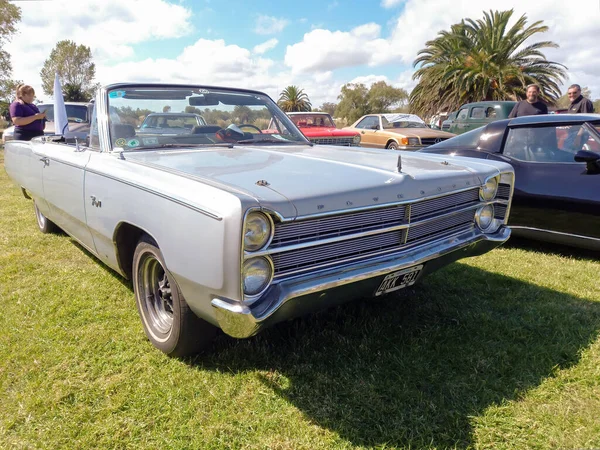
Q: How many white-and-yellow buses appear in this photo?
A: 0